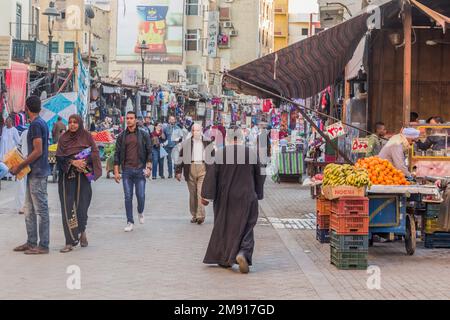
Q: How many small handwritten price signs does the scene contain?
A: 2